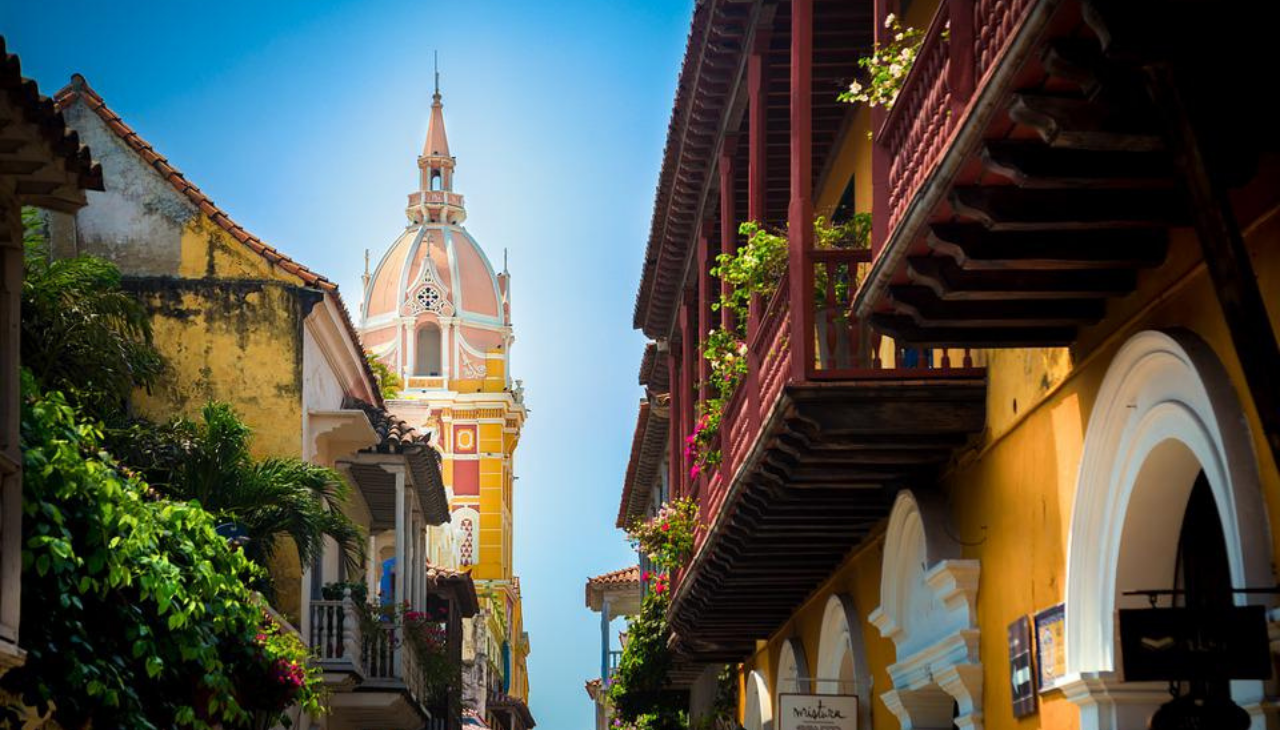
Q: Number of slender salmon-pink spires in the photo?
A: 1